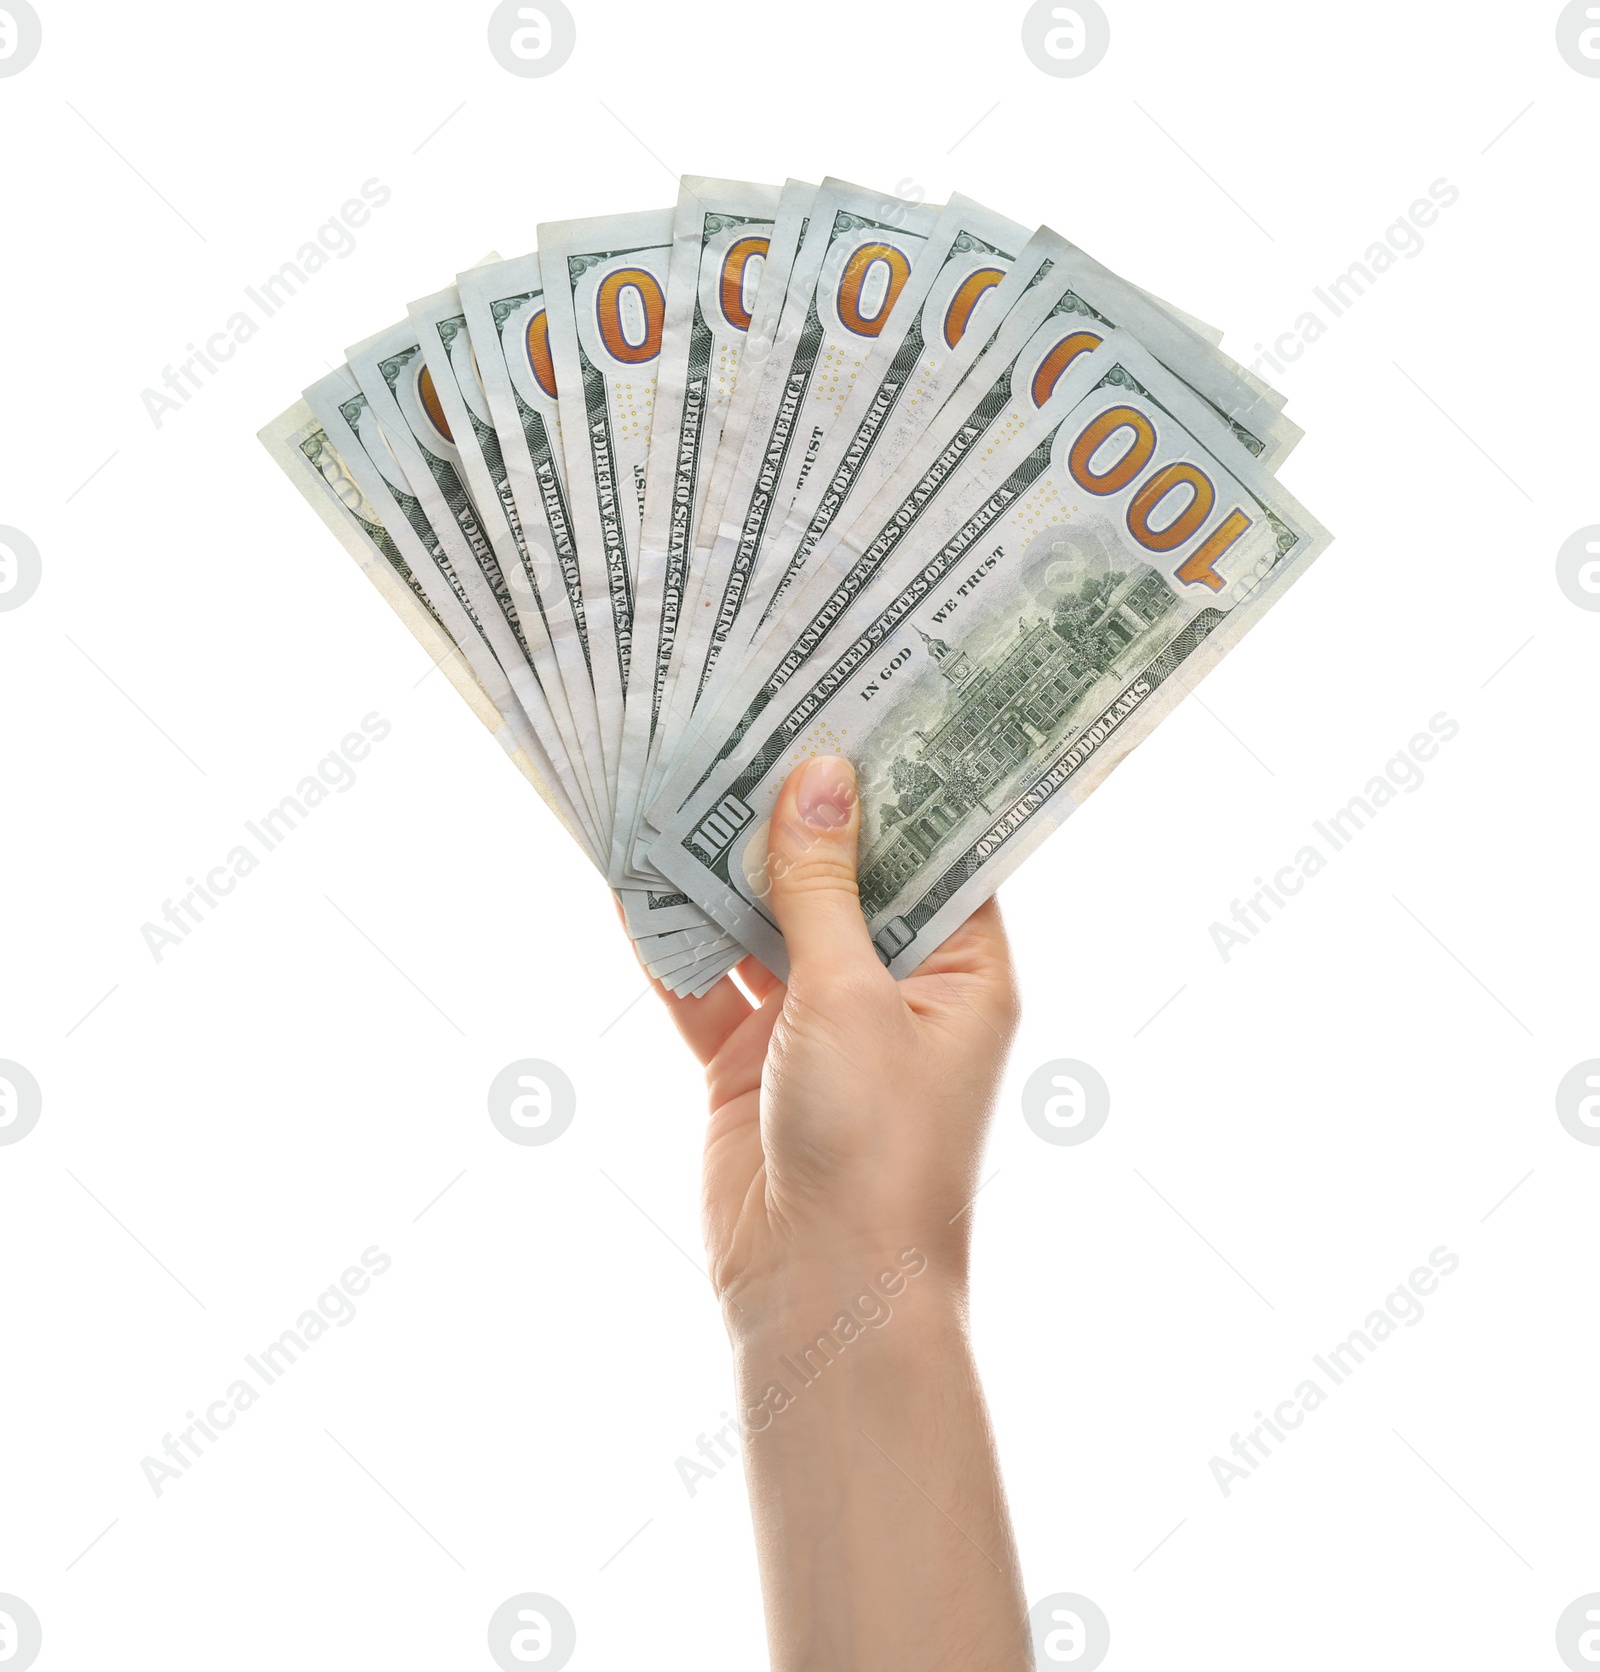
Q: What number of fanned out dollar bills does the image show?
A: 13